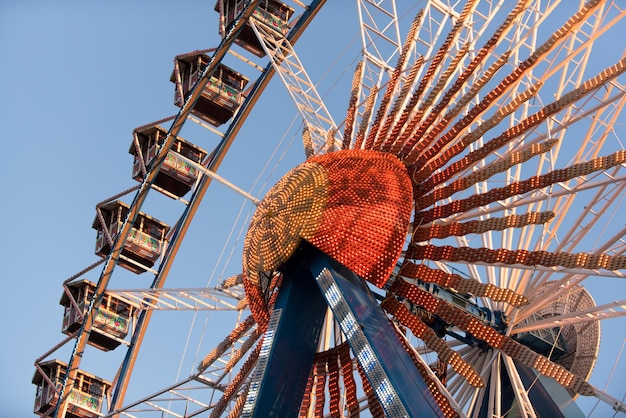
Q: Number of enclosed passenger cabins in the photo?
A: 6